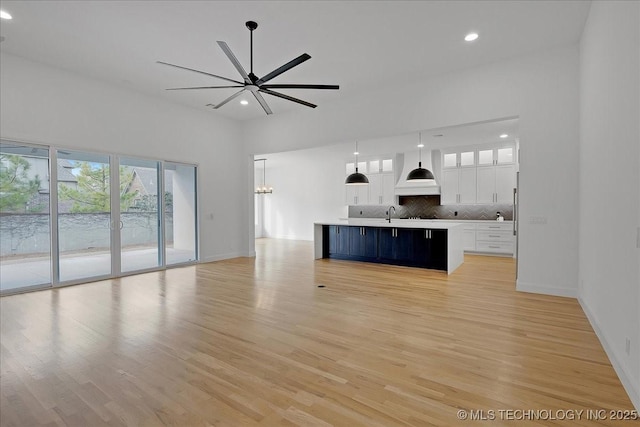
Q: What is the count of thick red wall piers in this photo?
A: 0